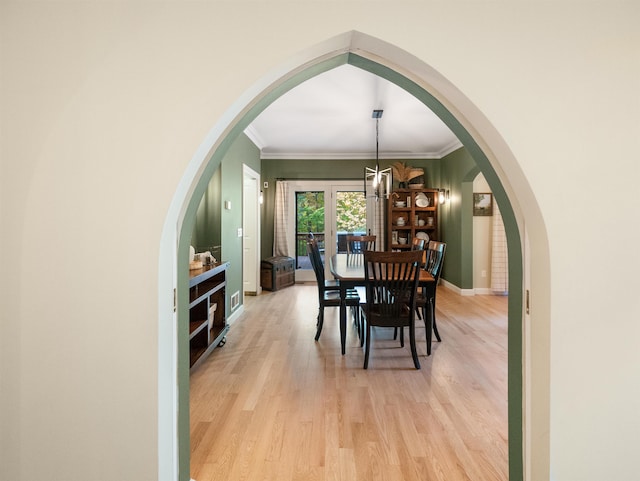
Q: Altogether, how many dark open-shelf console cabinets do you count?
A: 1